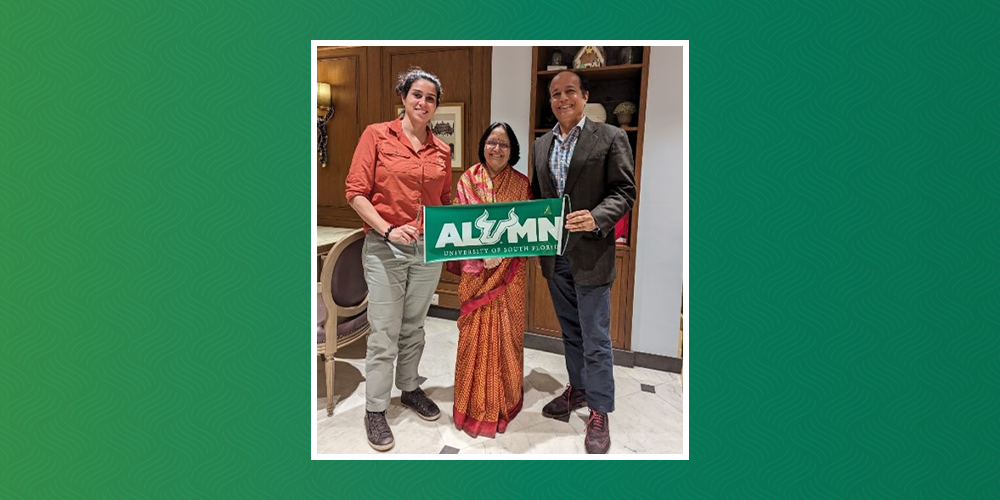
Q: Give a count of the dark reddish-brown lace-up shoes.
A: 2